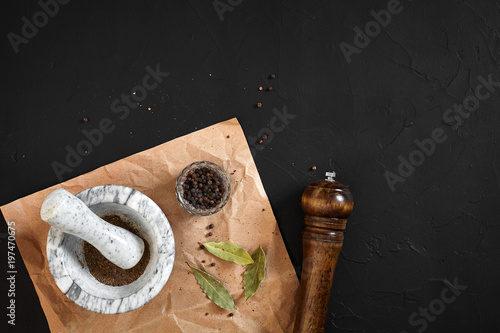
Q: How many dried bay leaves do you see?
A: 3